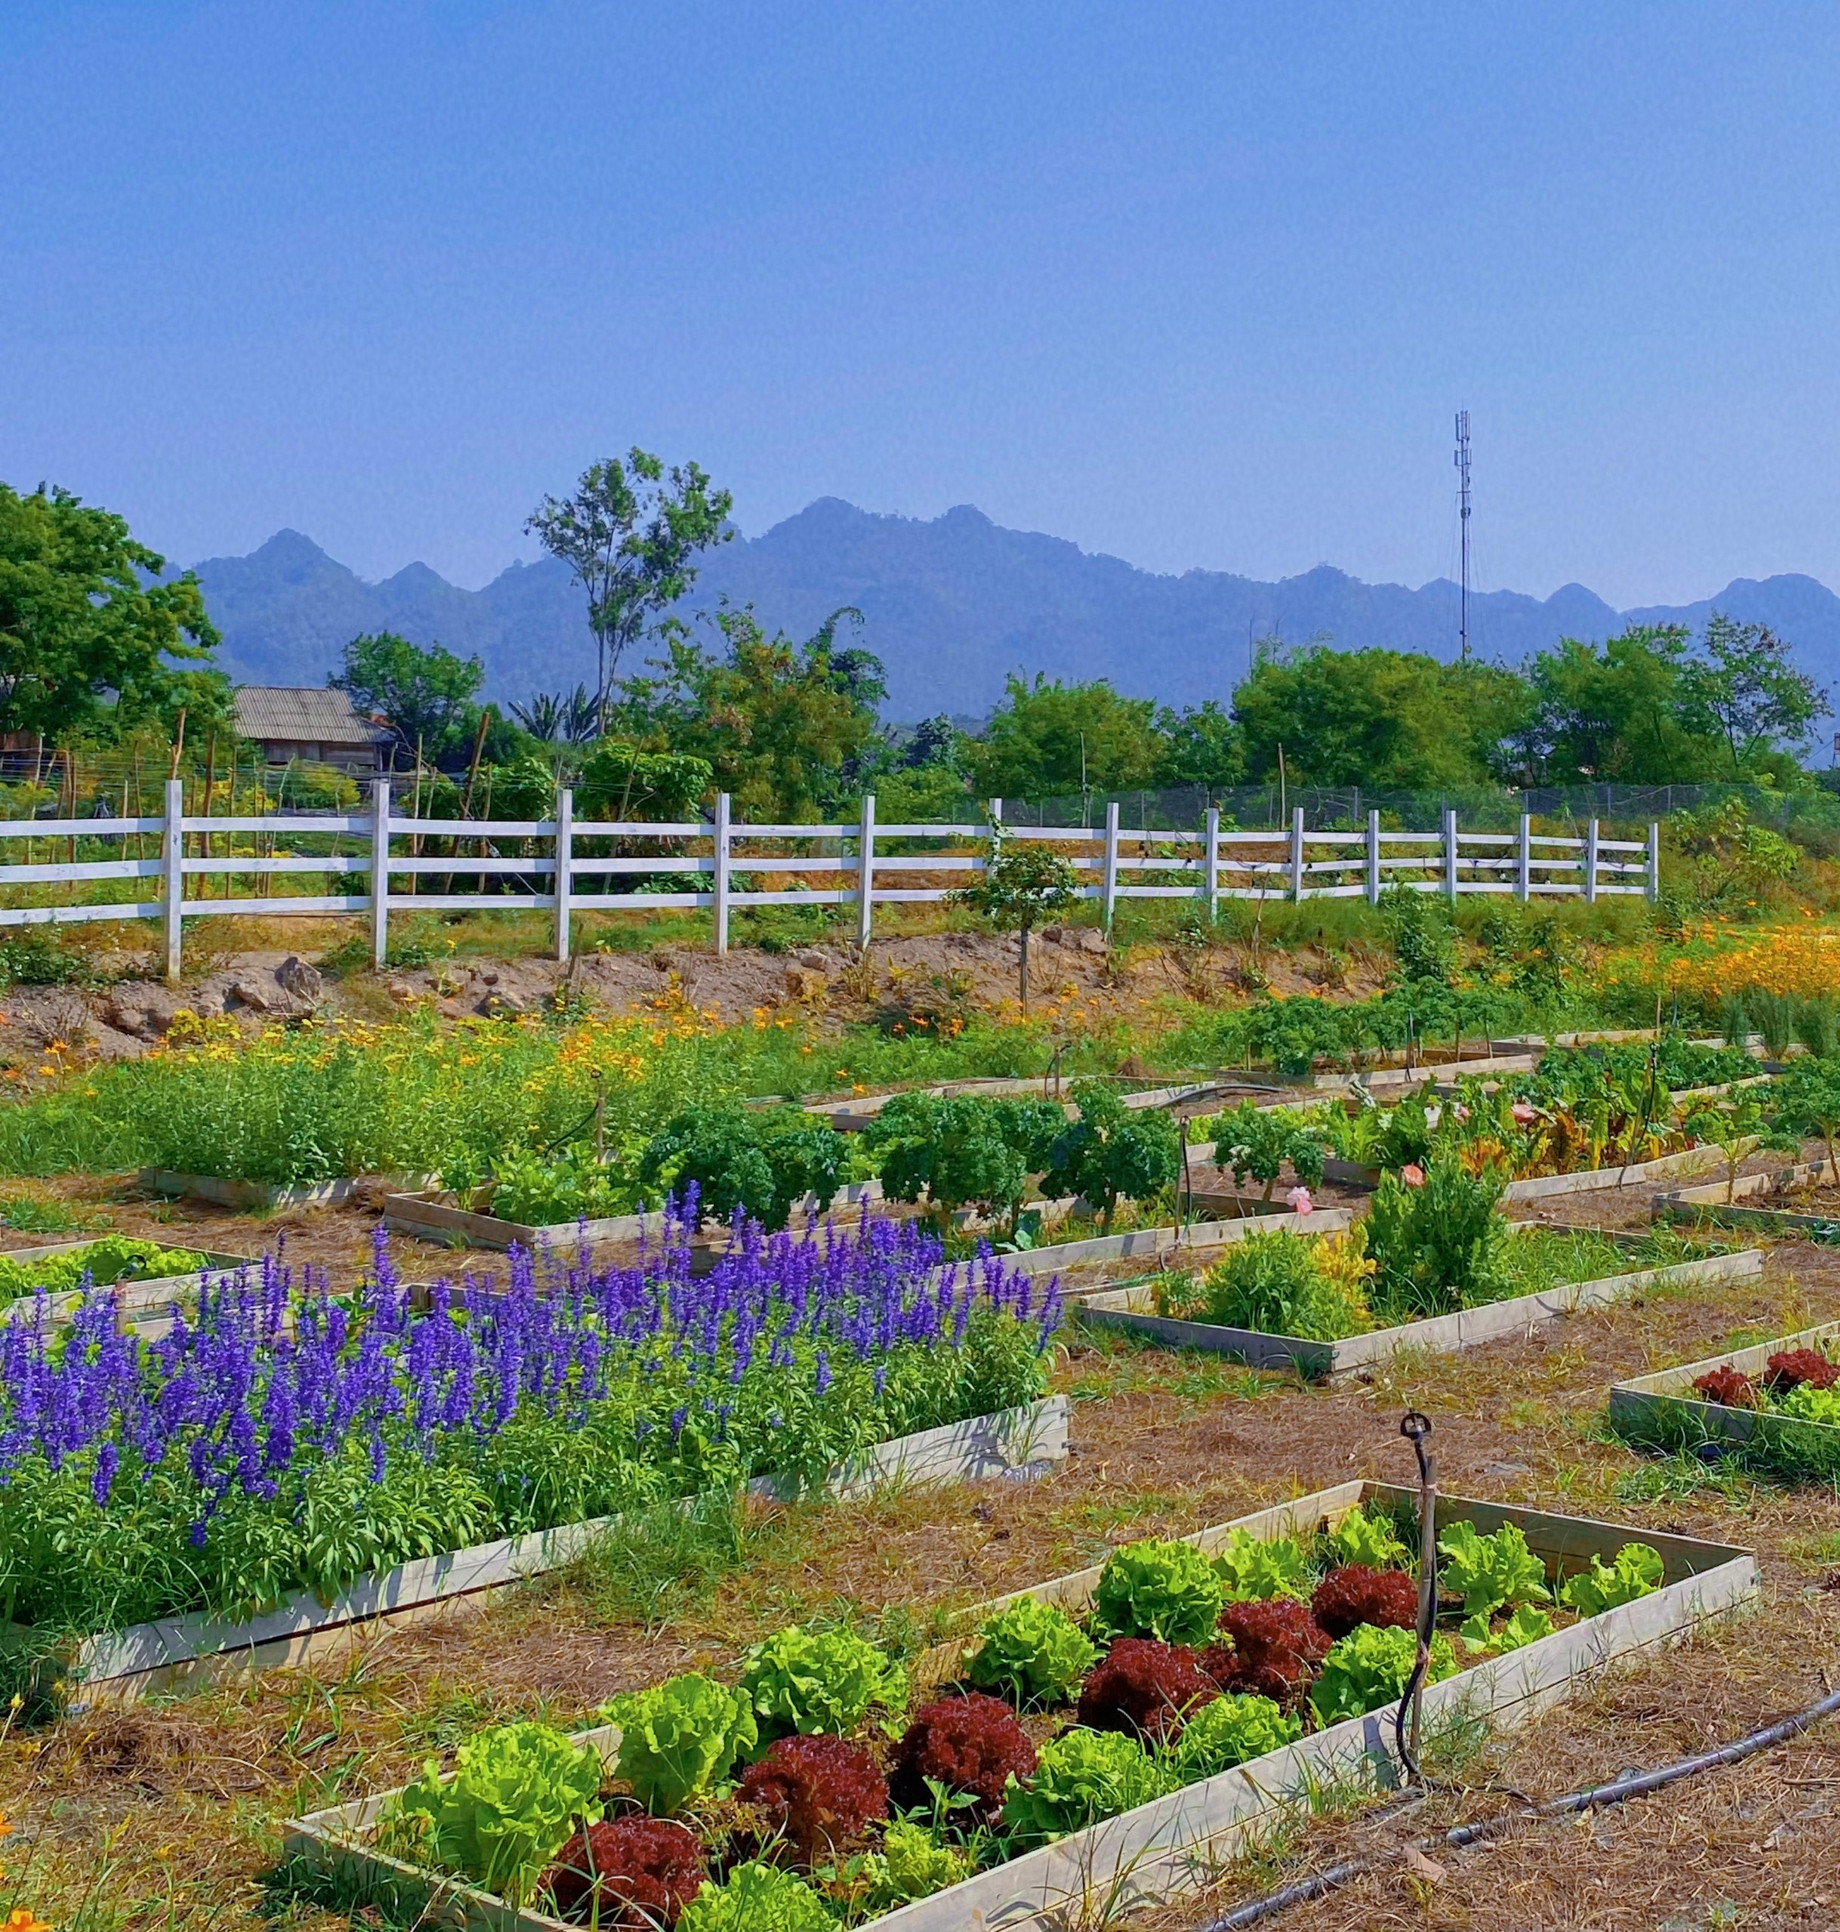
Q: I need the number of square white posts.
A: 14